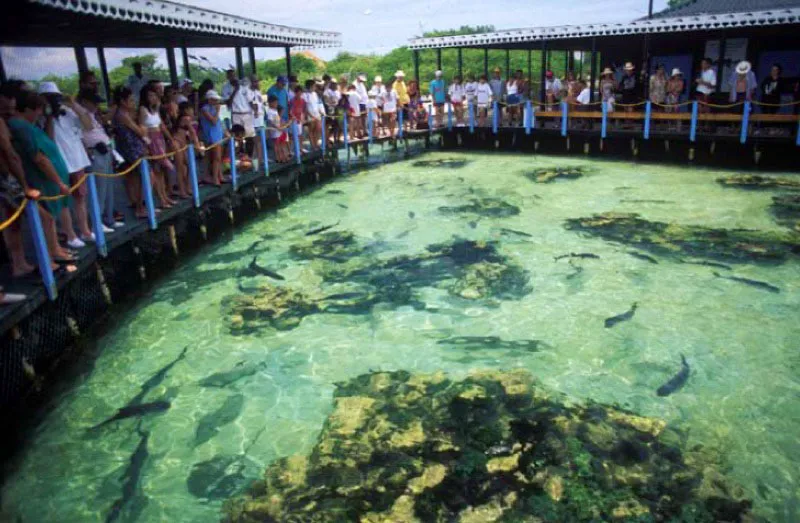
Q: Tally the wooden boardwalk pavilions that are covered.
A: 2